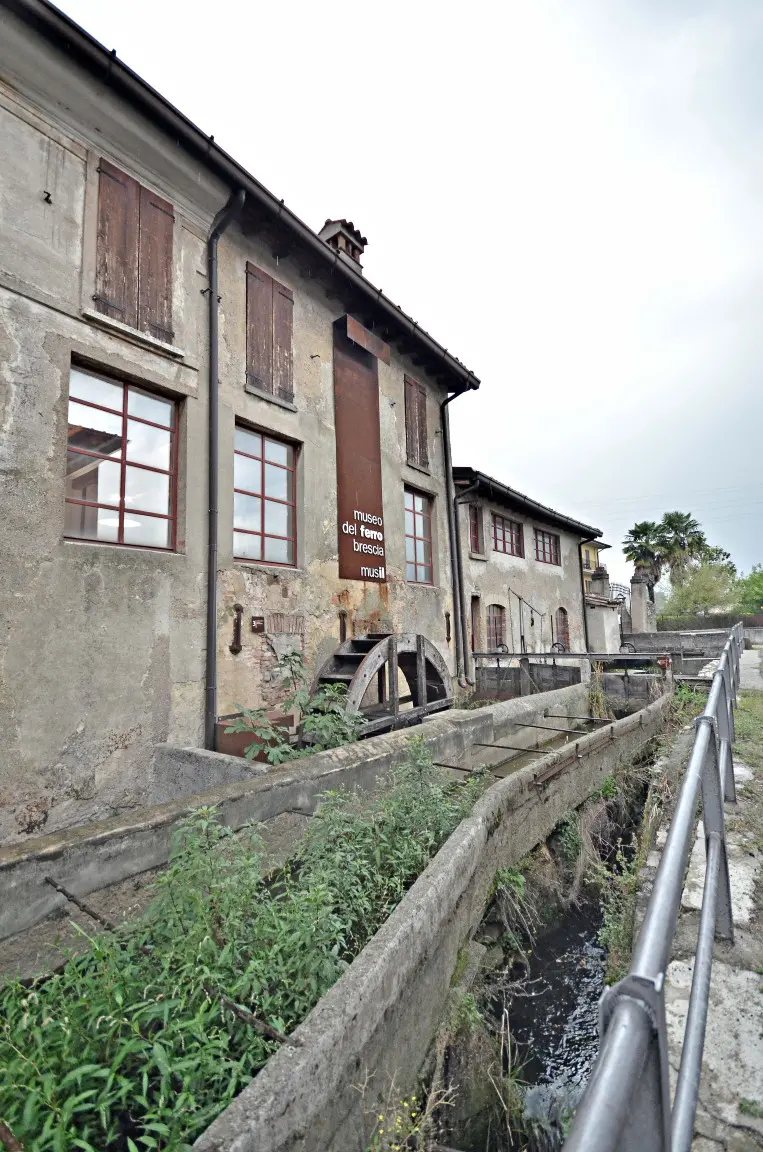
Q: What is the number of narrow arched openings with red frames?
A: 2